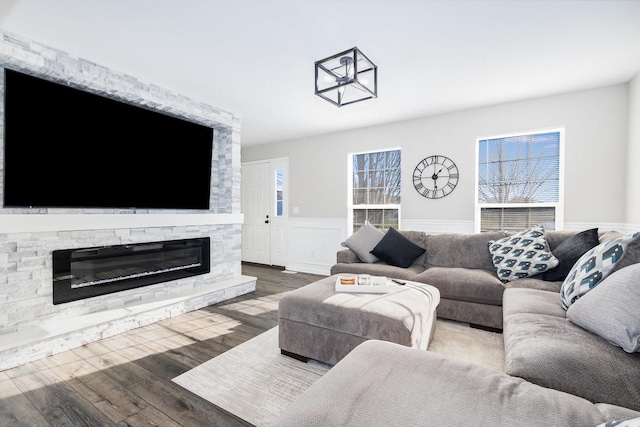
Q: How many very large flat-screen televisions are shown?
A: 1